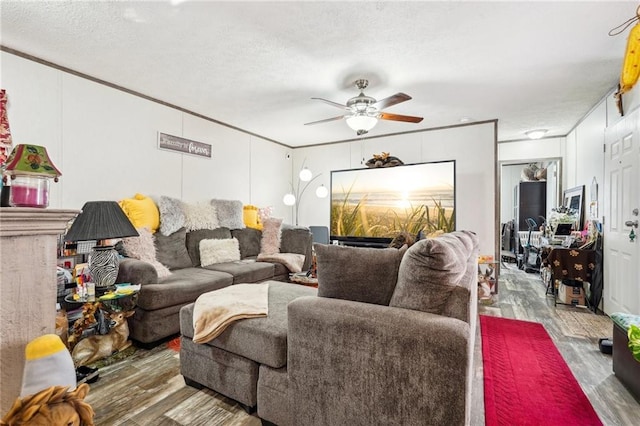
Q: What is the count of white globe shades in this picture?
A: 3